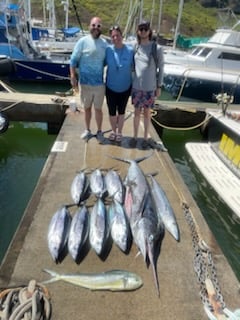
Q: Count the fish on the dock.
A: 10